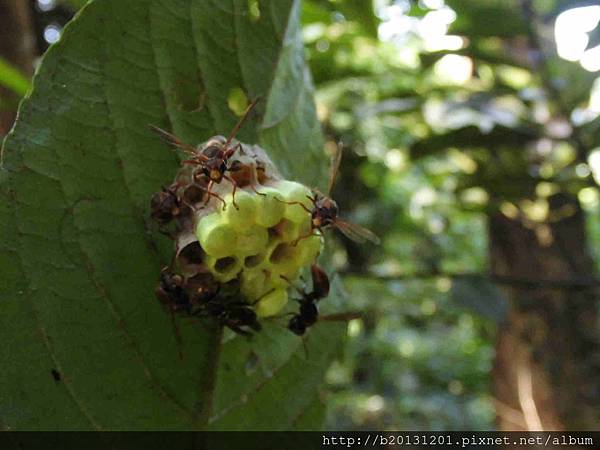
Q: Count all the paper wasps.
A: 6